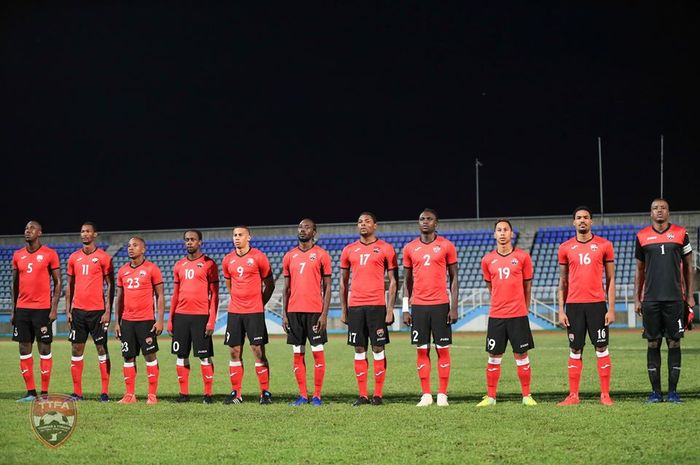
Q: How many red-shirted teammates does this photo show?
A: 10